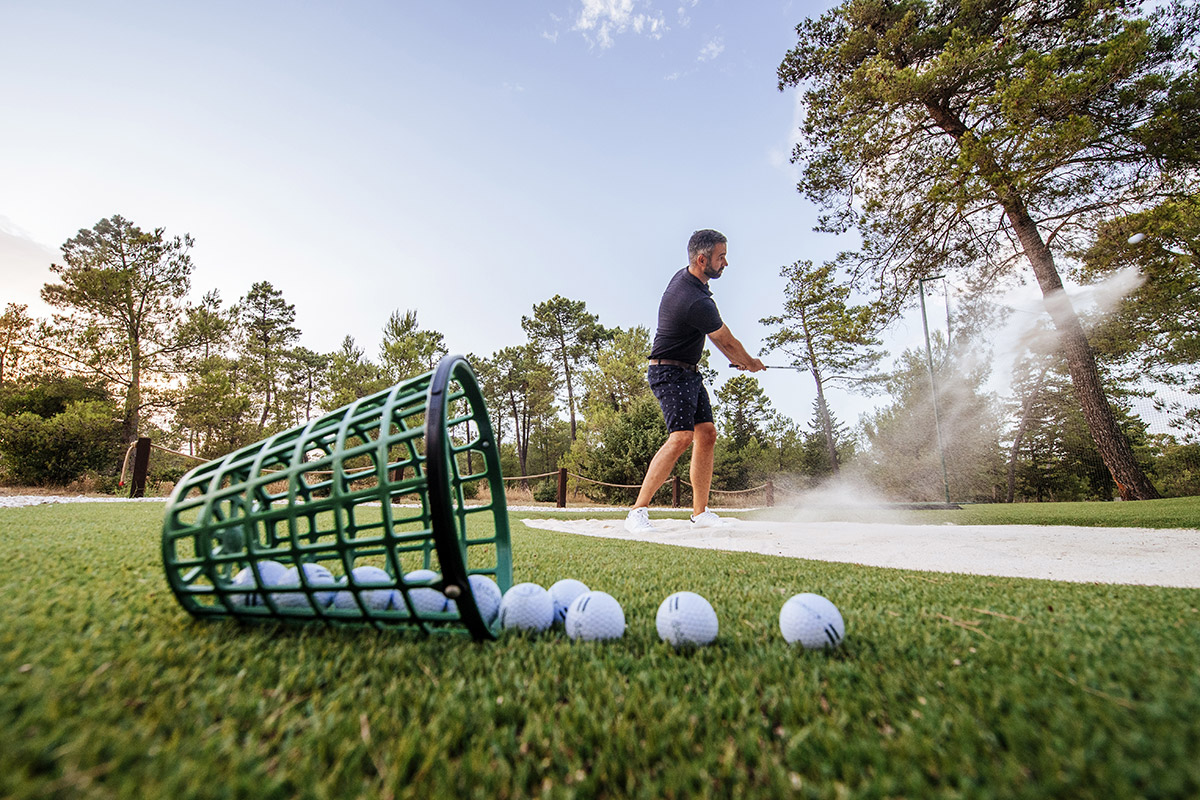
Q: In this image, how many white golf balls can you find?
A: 11